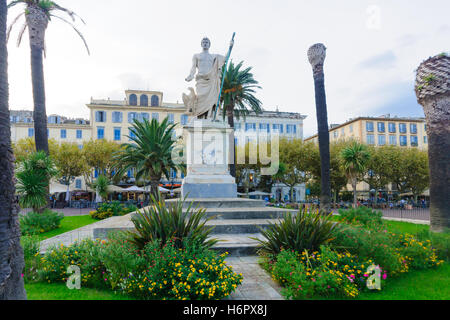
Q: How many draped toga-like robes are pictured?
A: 1